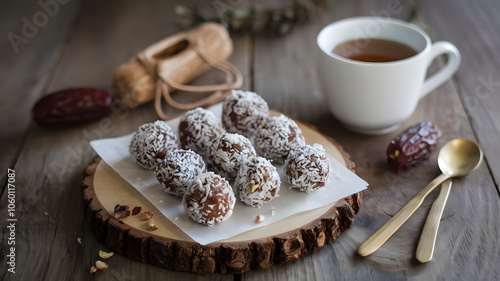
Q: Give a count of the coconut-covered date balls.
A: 9